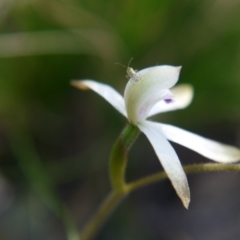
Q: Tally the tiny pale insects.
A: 1